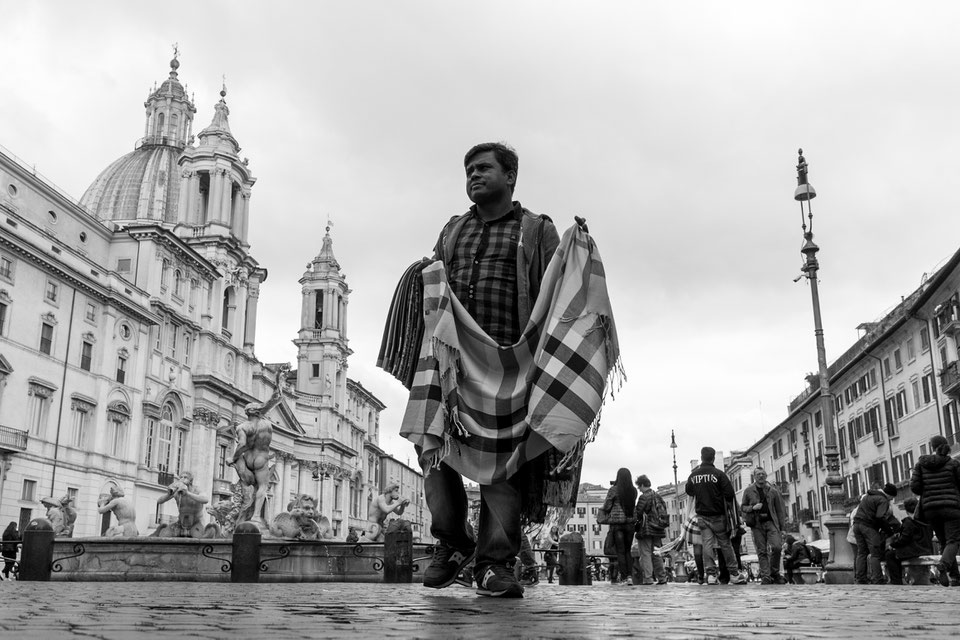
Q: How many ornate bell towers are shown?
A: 2